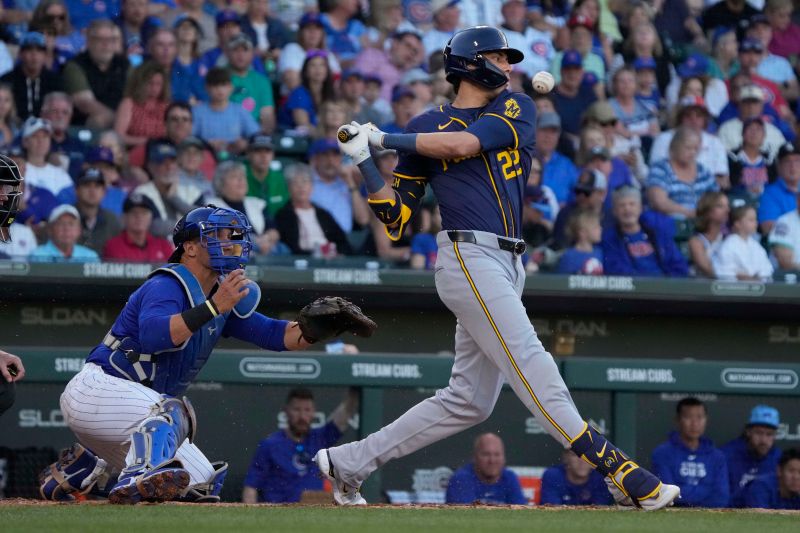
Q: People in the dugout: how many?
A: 6